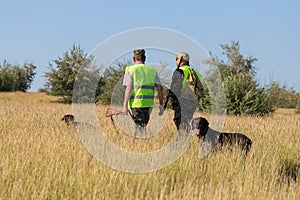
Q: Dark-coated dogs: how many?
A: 2